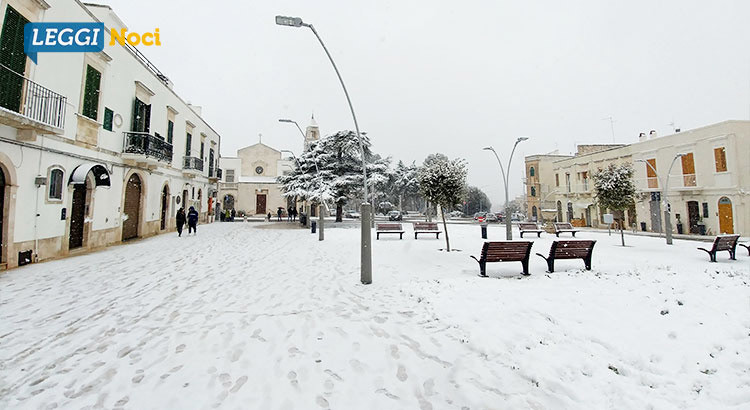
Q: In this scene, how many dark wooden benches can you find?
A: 8